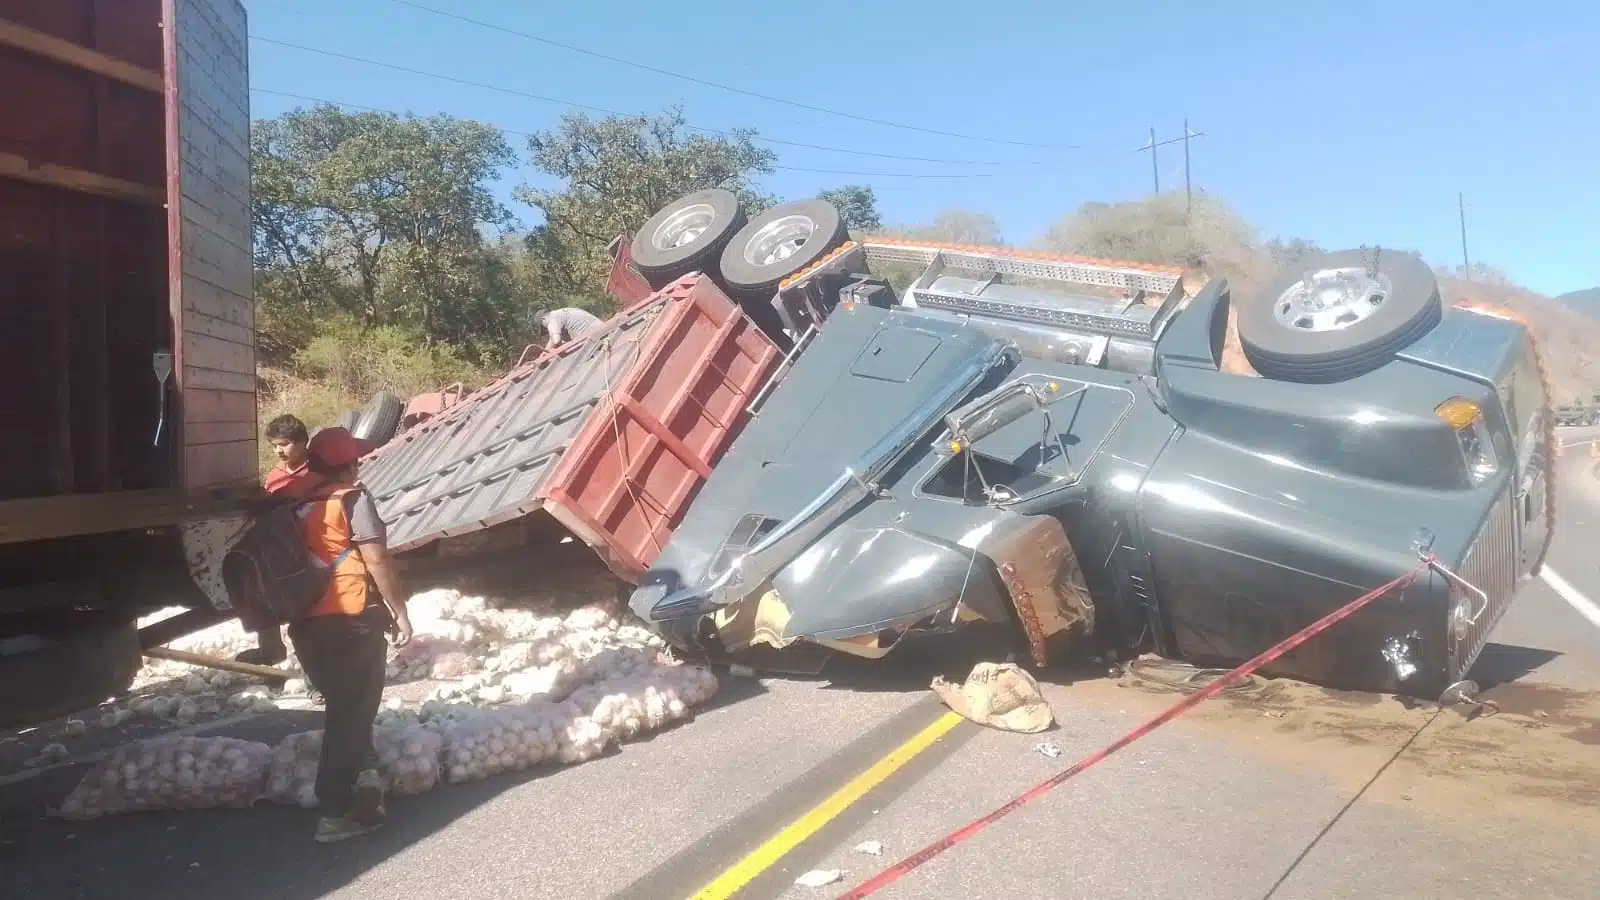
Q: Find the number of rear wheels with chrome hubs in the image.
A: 2